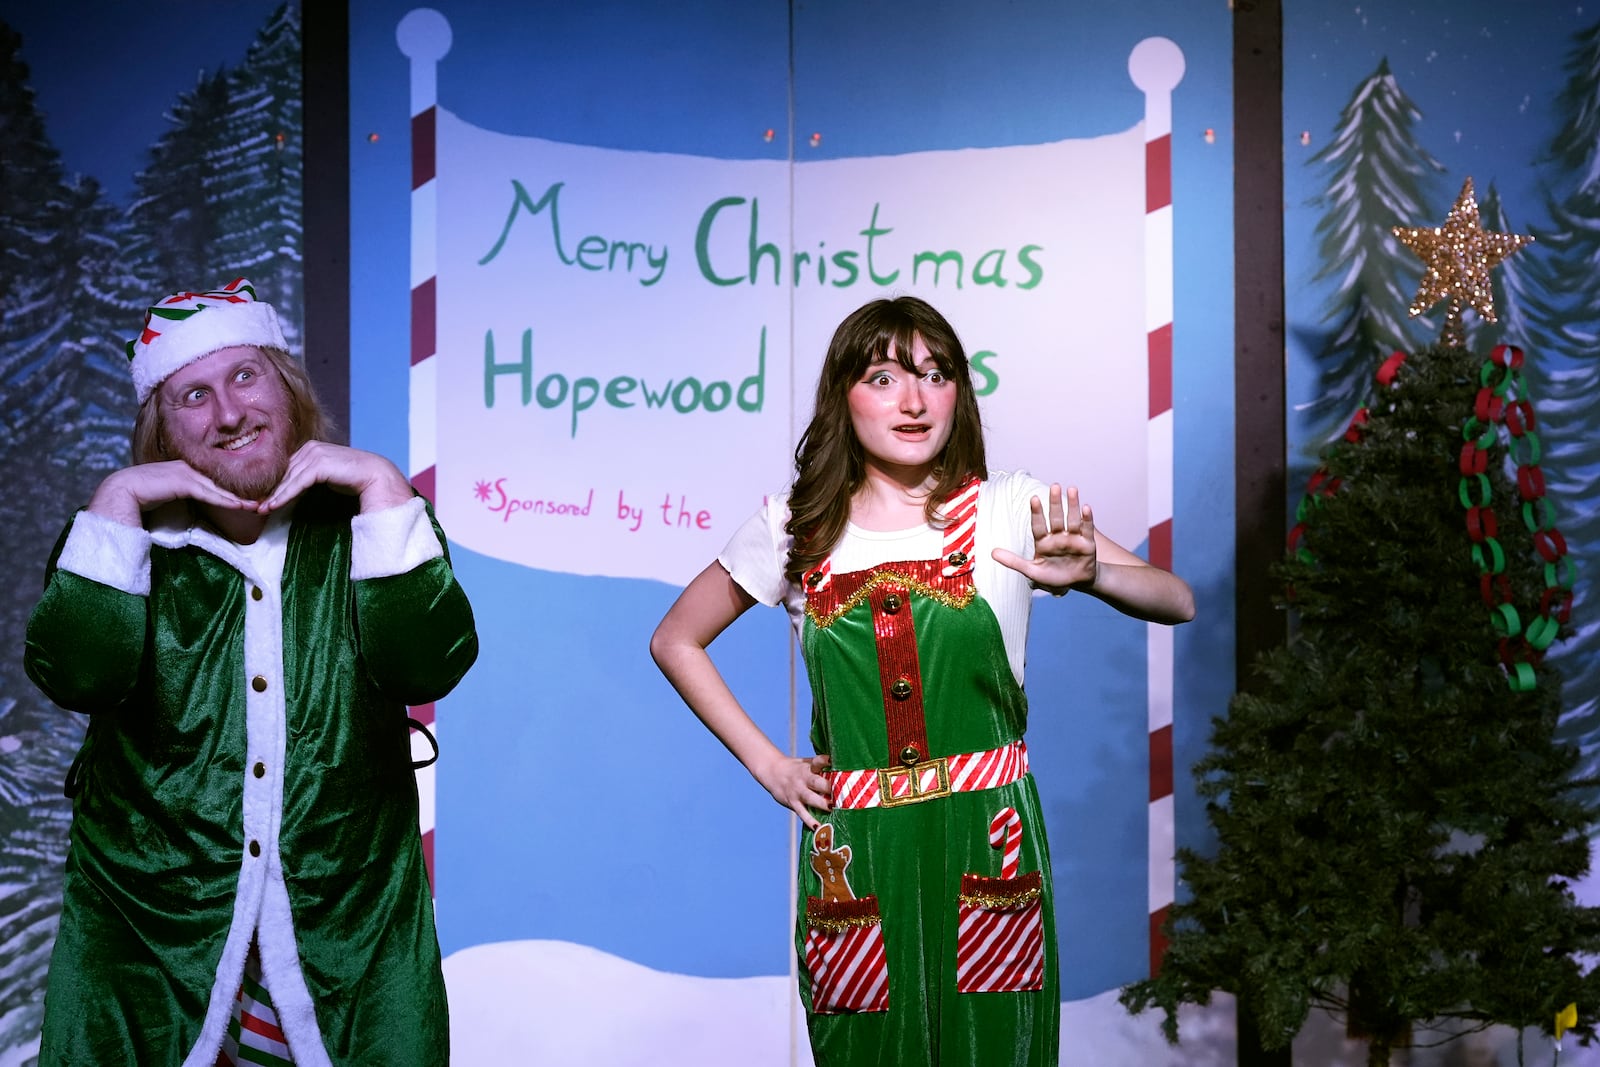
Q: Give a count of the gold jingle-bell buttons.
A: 3